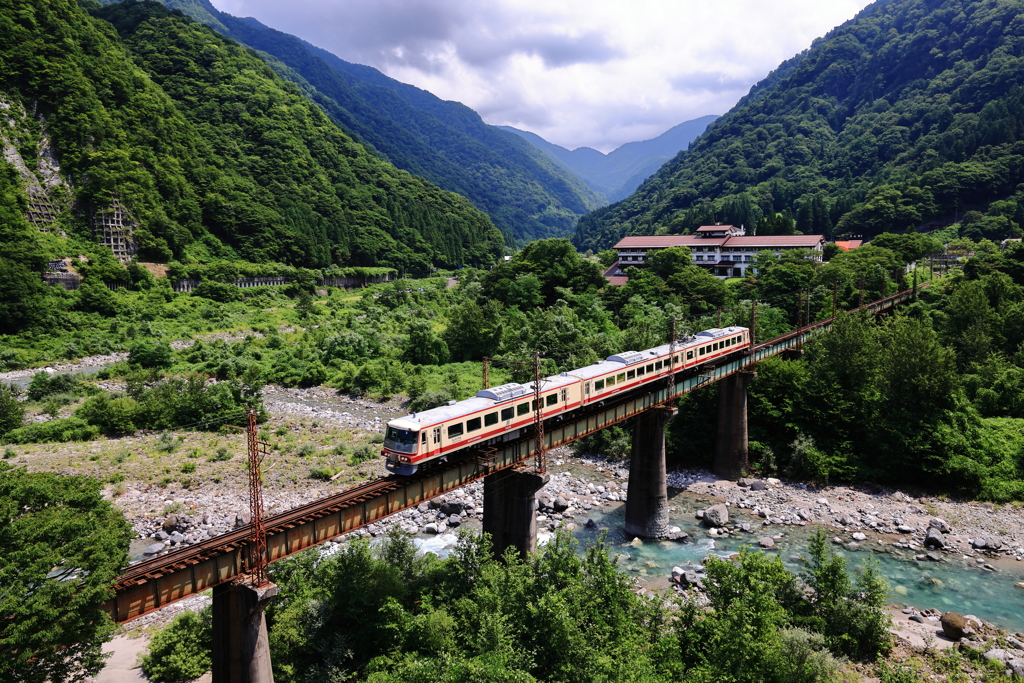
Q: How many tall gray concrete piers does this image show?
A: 4